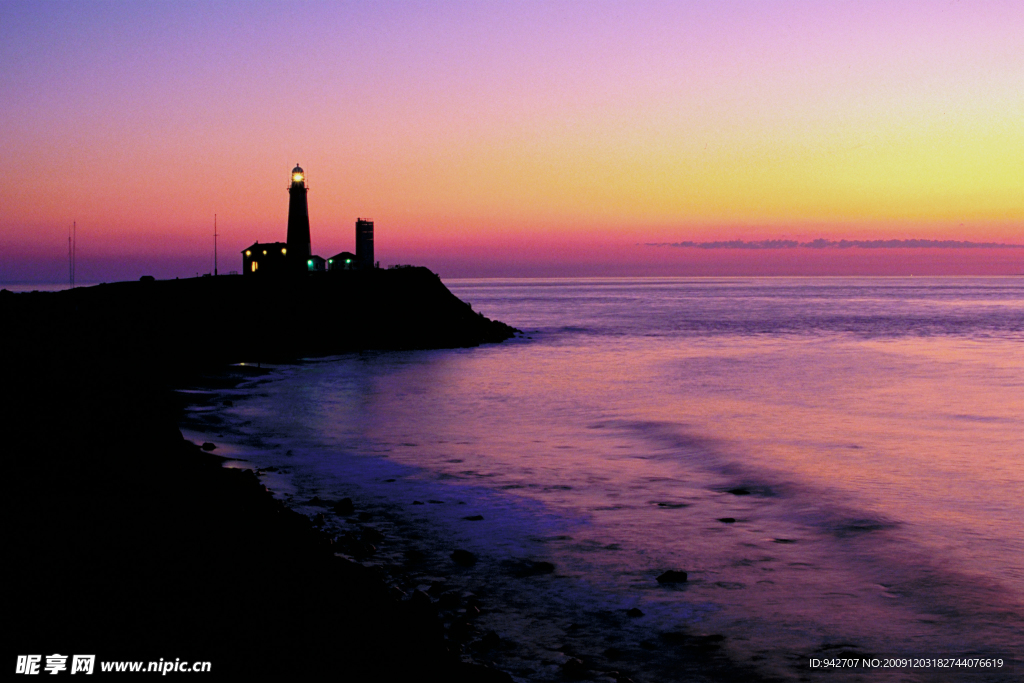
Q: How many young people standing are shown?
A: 0